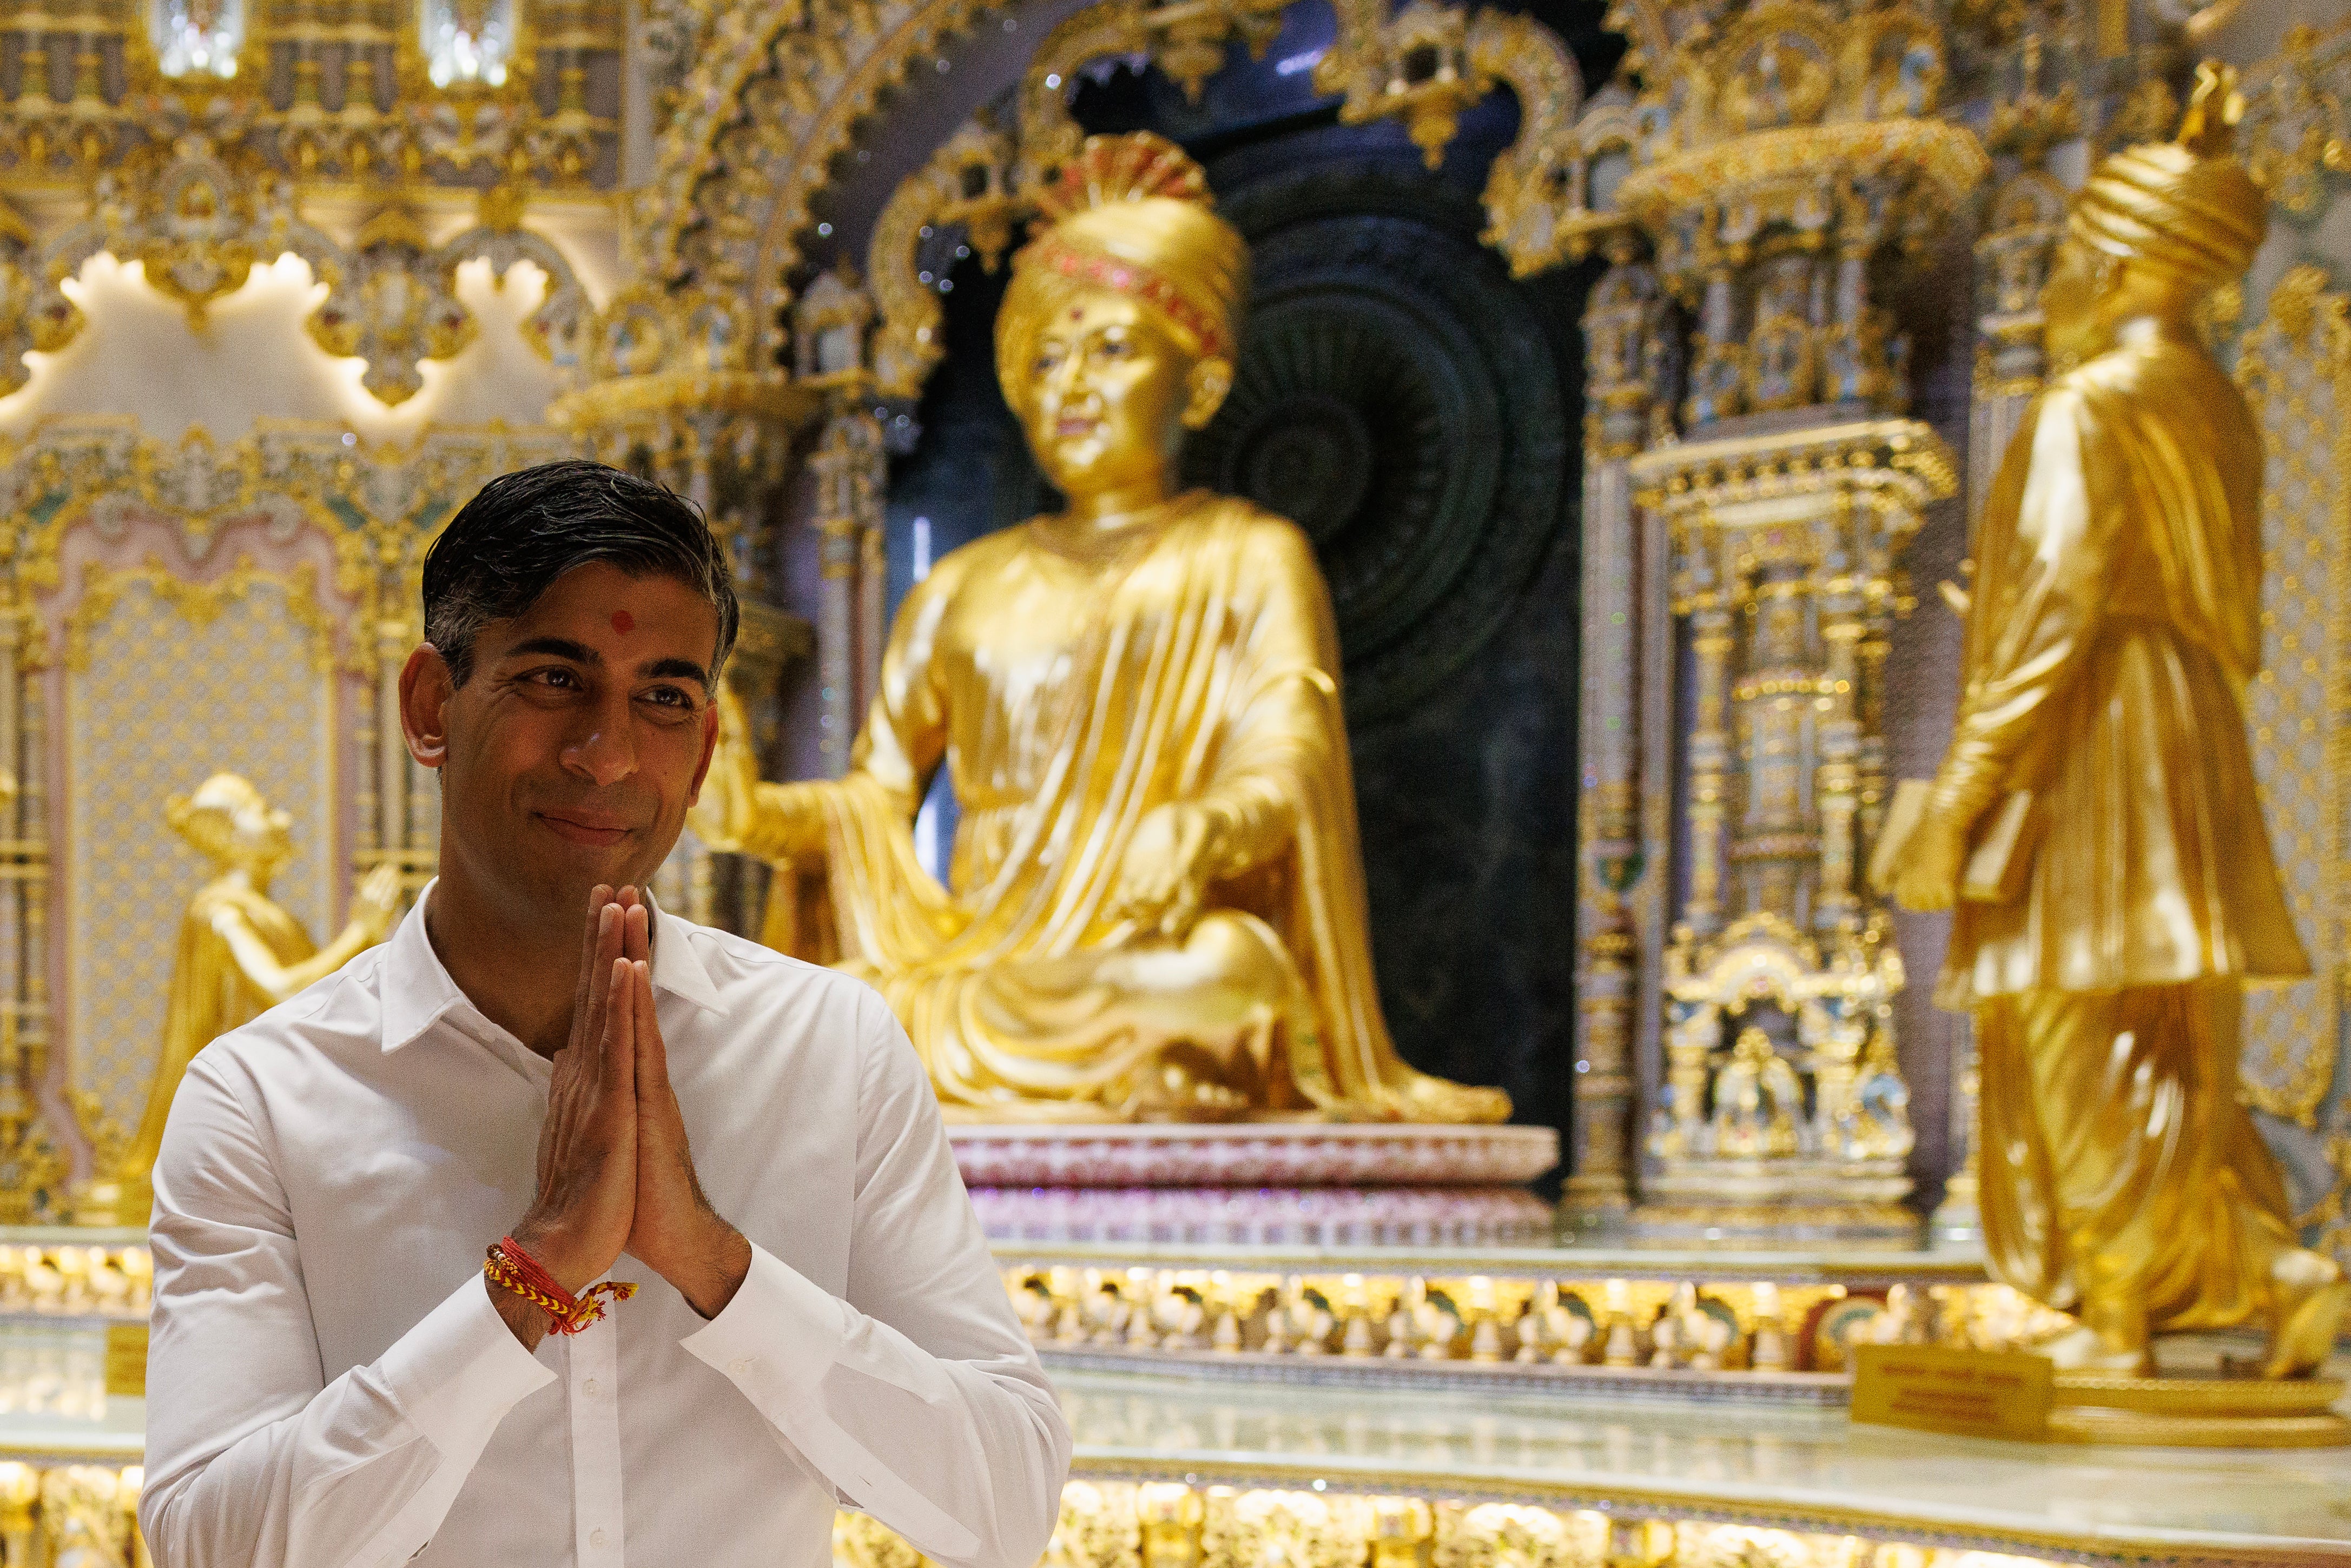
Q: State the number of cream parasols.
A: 0